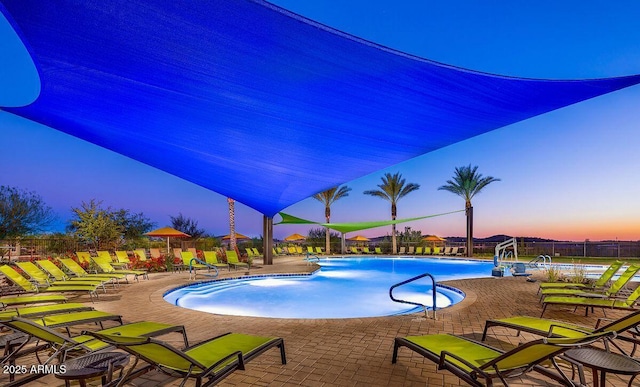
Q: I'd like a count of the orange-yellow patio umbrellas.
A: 5